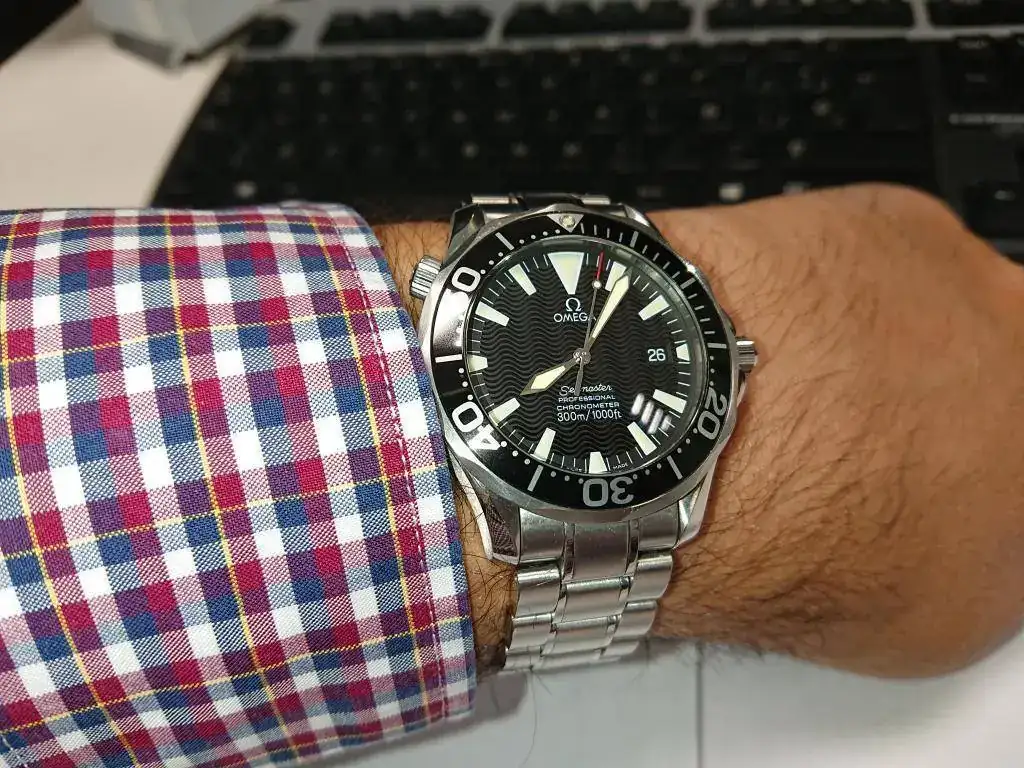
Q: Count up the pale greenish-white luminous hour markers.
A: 12